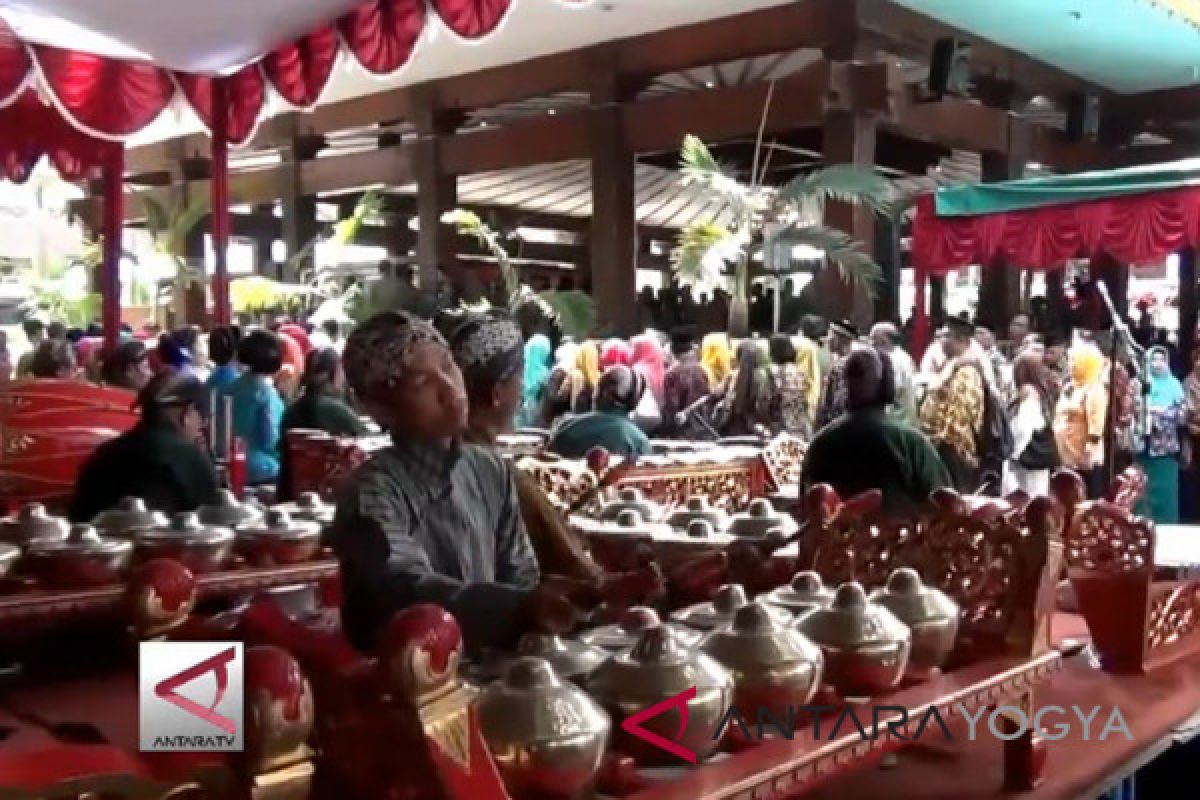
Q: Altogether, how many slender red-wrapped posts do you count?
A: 3